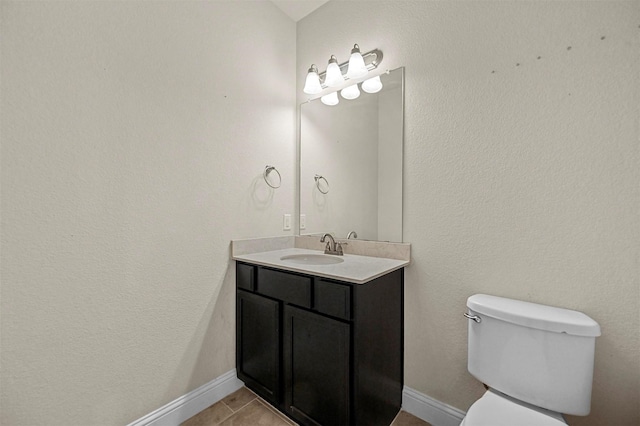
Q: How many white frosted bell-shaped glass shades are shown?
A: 3